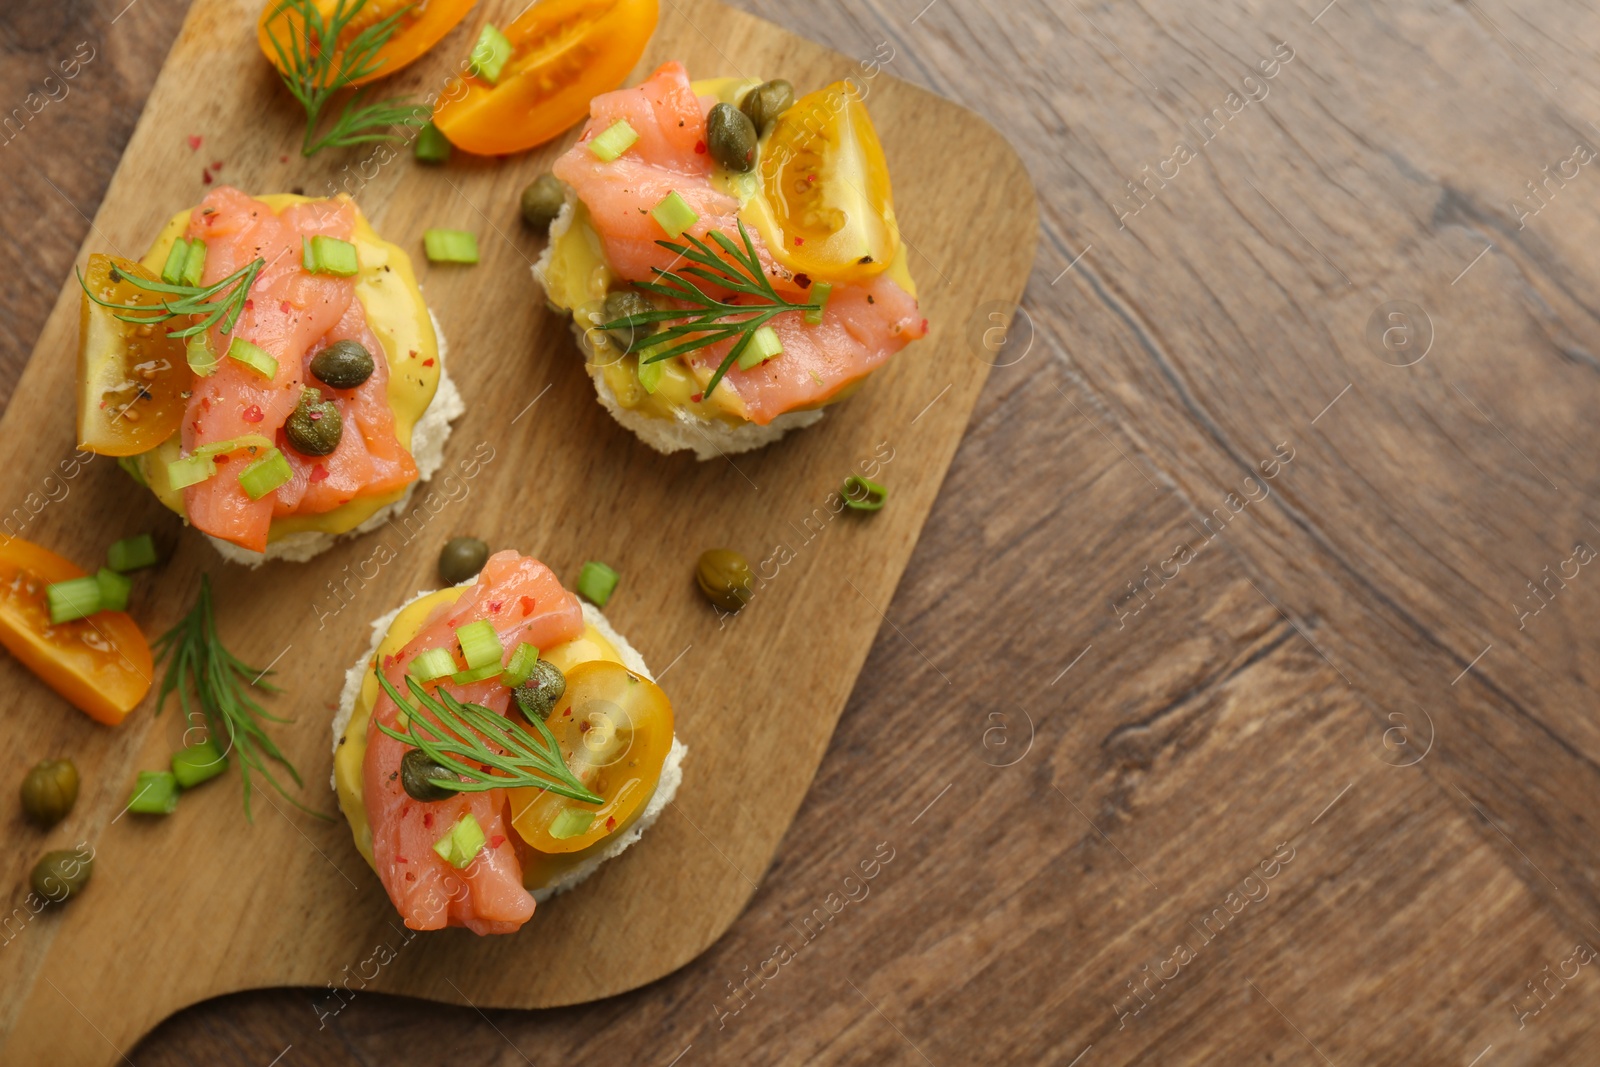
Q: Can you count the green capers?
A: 12